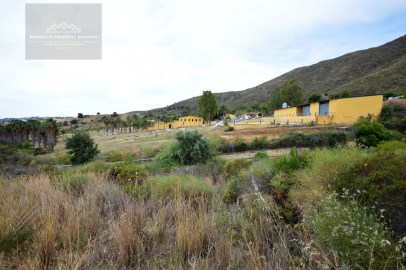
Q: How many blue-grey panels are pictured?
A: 2